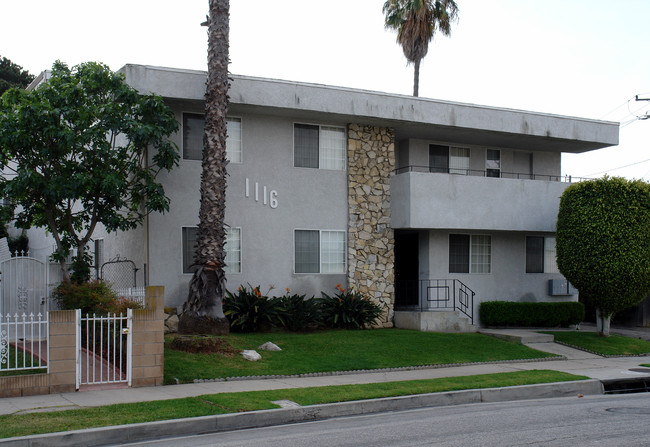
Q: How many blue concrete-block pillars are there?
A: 0